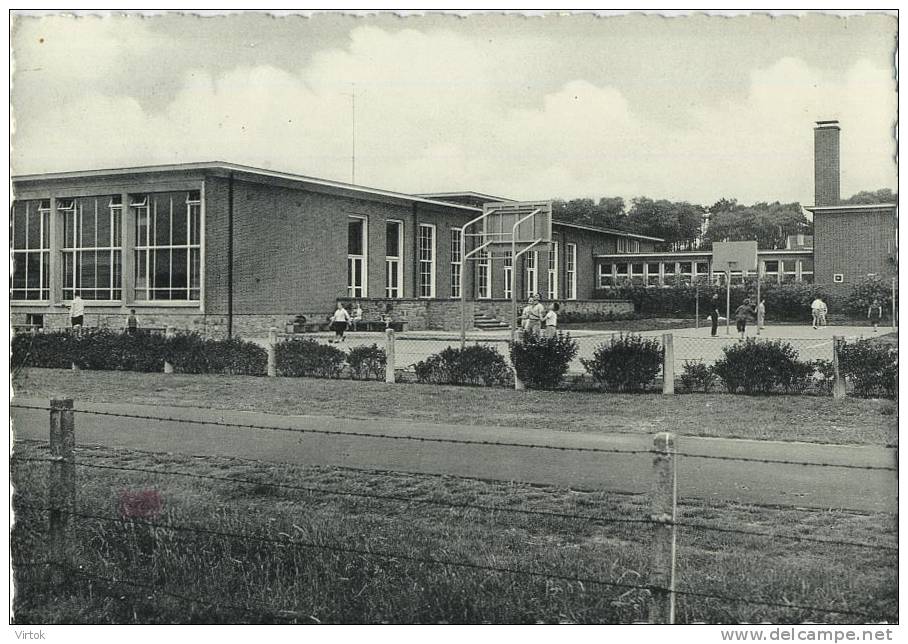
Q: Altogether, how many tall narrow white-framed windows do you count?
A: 9